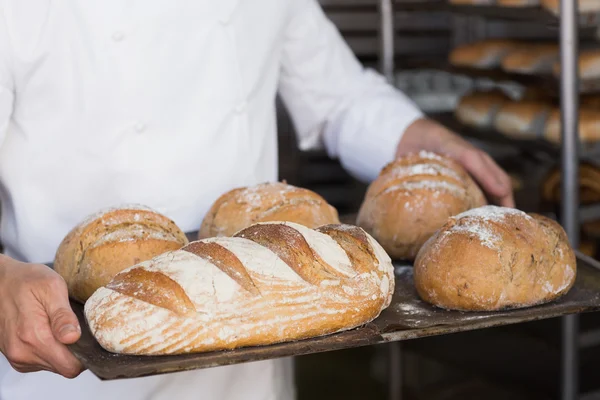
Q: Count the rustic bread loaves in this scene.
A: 5